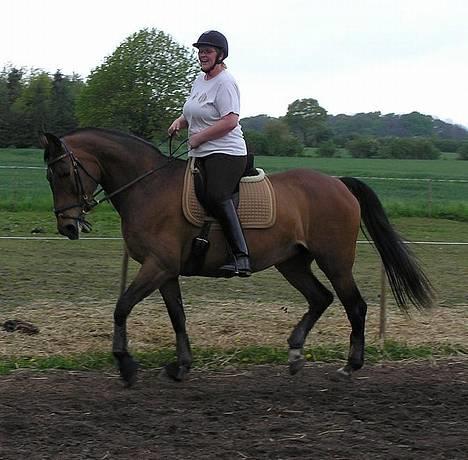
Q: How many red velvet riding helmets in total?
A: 0